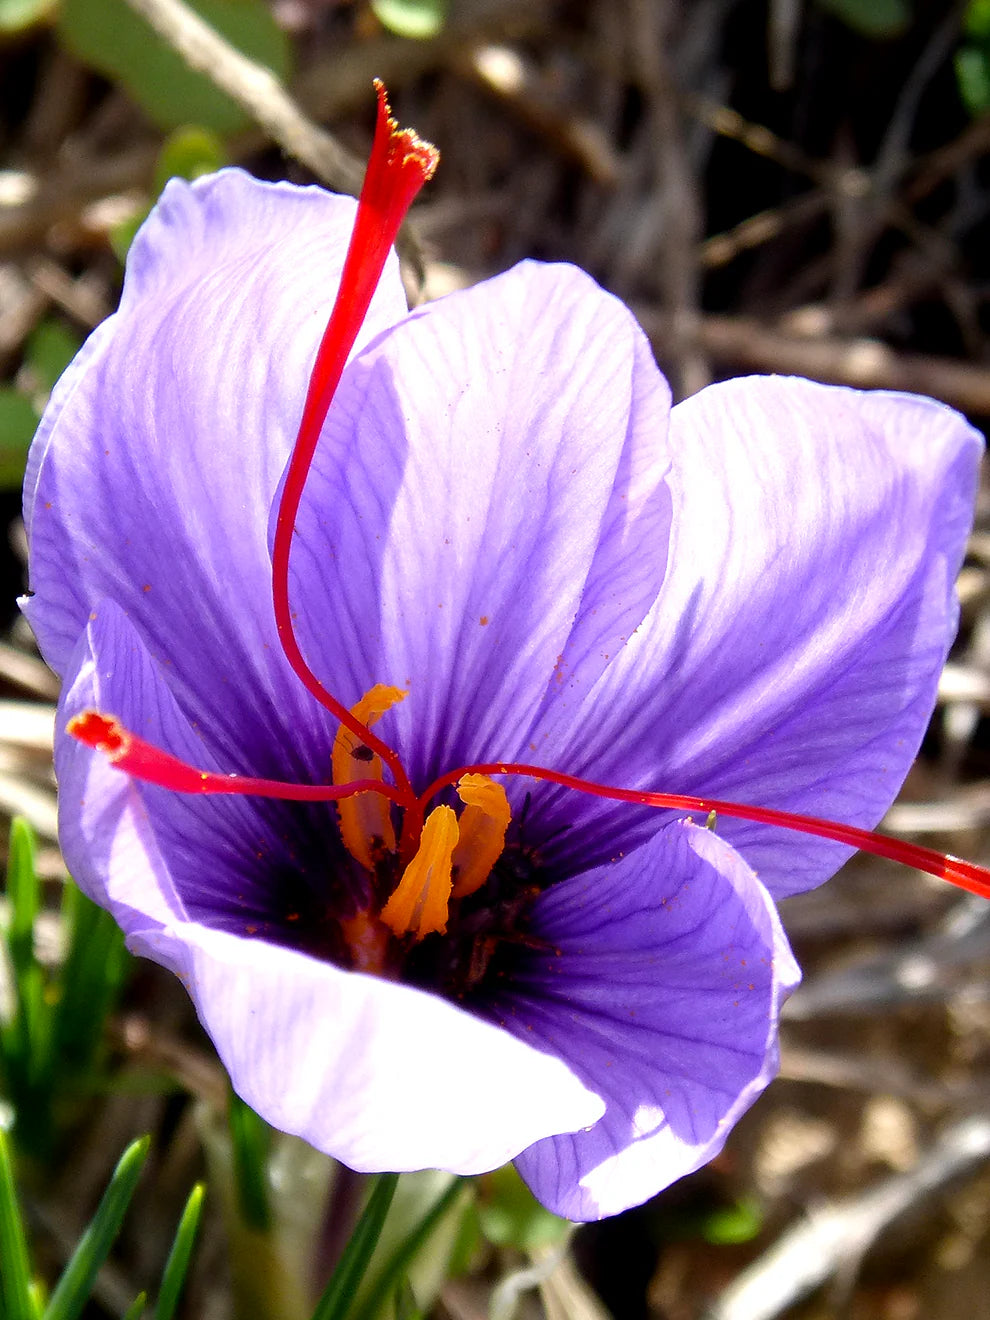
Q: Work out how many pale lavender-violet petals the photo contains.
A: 6